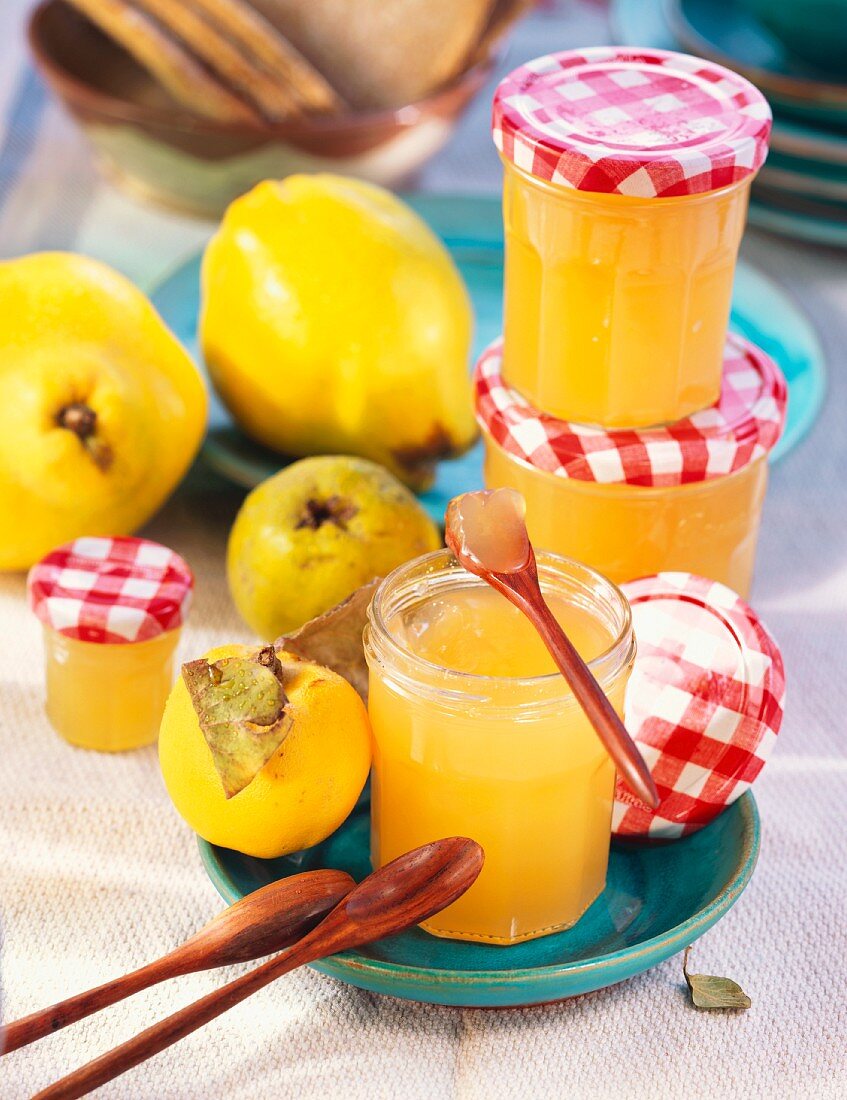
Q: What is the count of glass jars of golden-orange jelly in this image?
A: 4